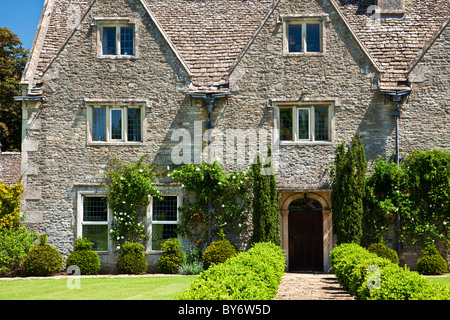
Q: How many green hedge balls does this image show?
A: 7